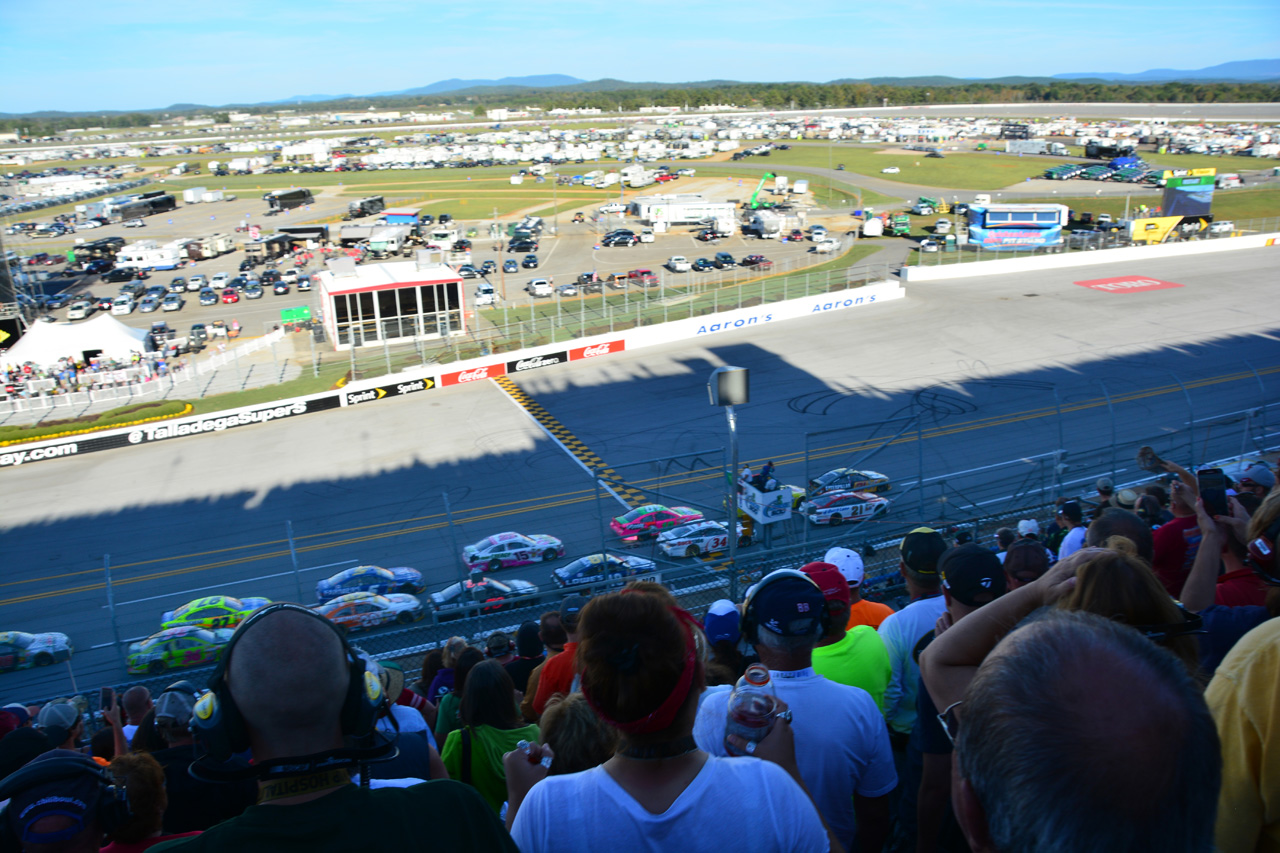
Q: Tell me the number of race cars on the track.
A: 13